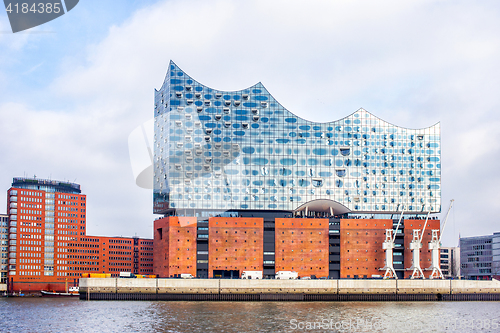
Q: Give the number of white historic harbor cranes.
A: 3